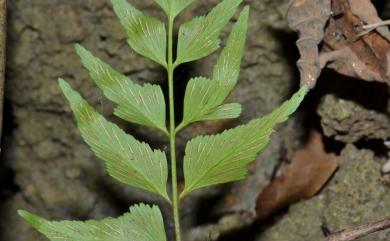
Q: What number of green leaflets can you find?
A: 8